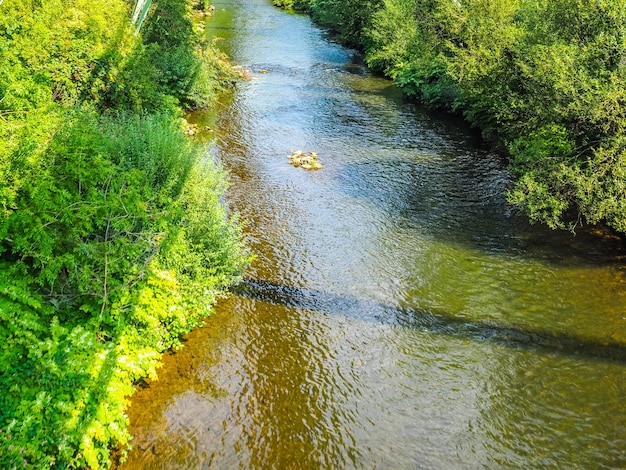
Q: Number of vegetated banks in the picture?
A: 2